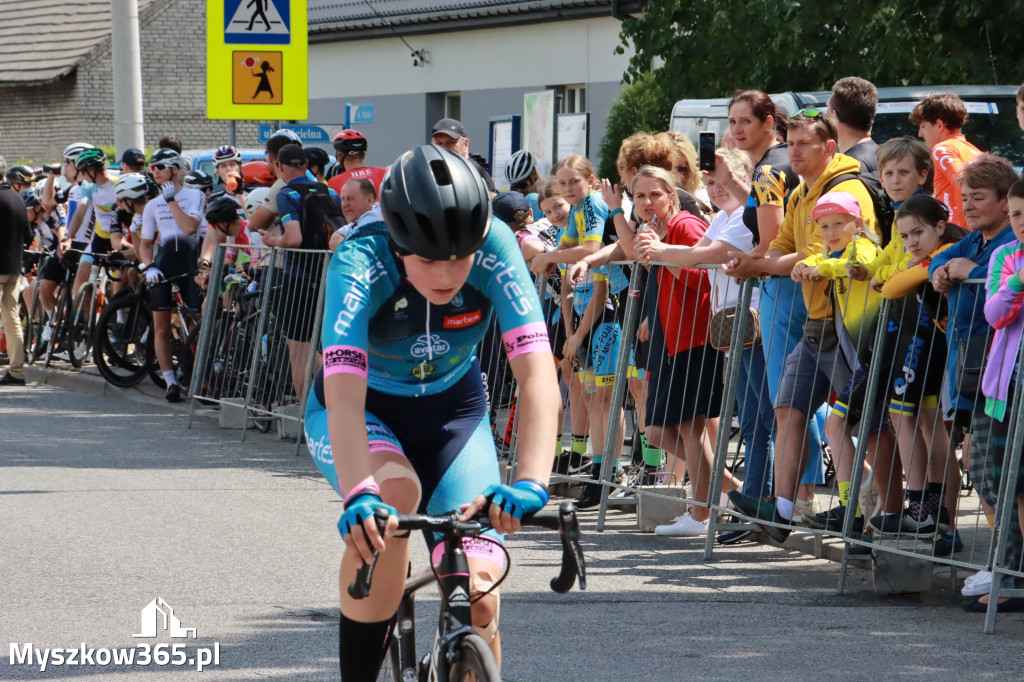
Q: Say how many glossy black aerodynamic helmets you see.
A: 1